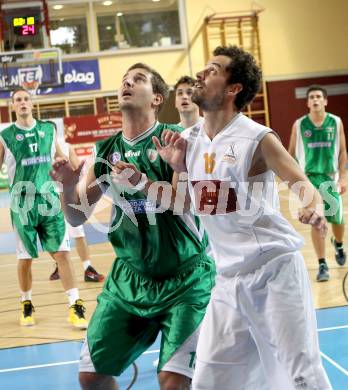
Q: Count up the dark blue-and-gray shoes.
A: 2